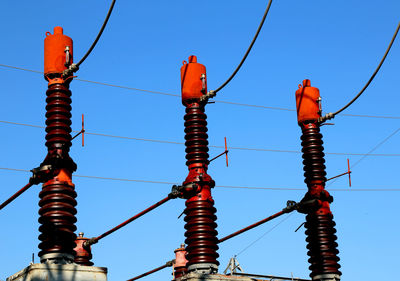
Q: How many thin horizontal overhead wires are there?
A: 3